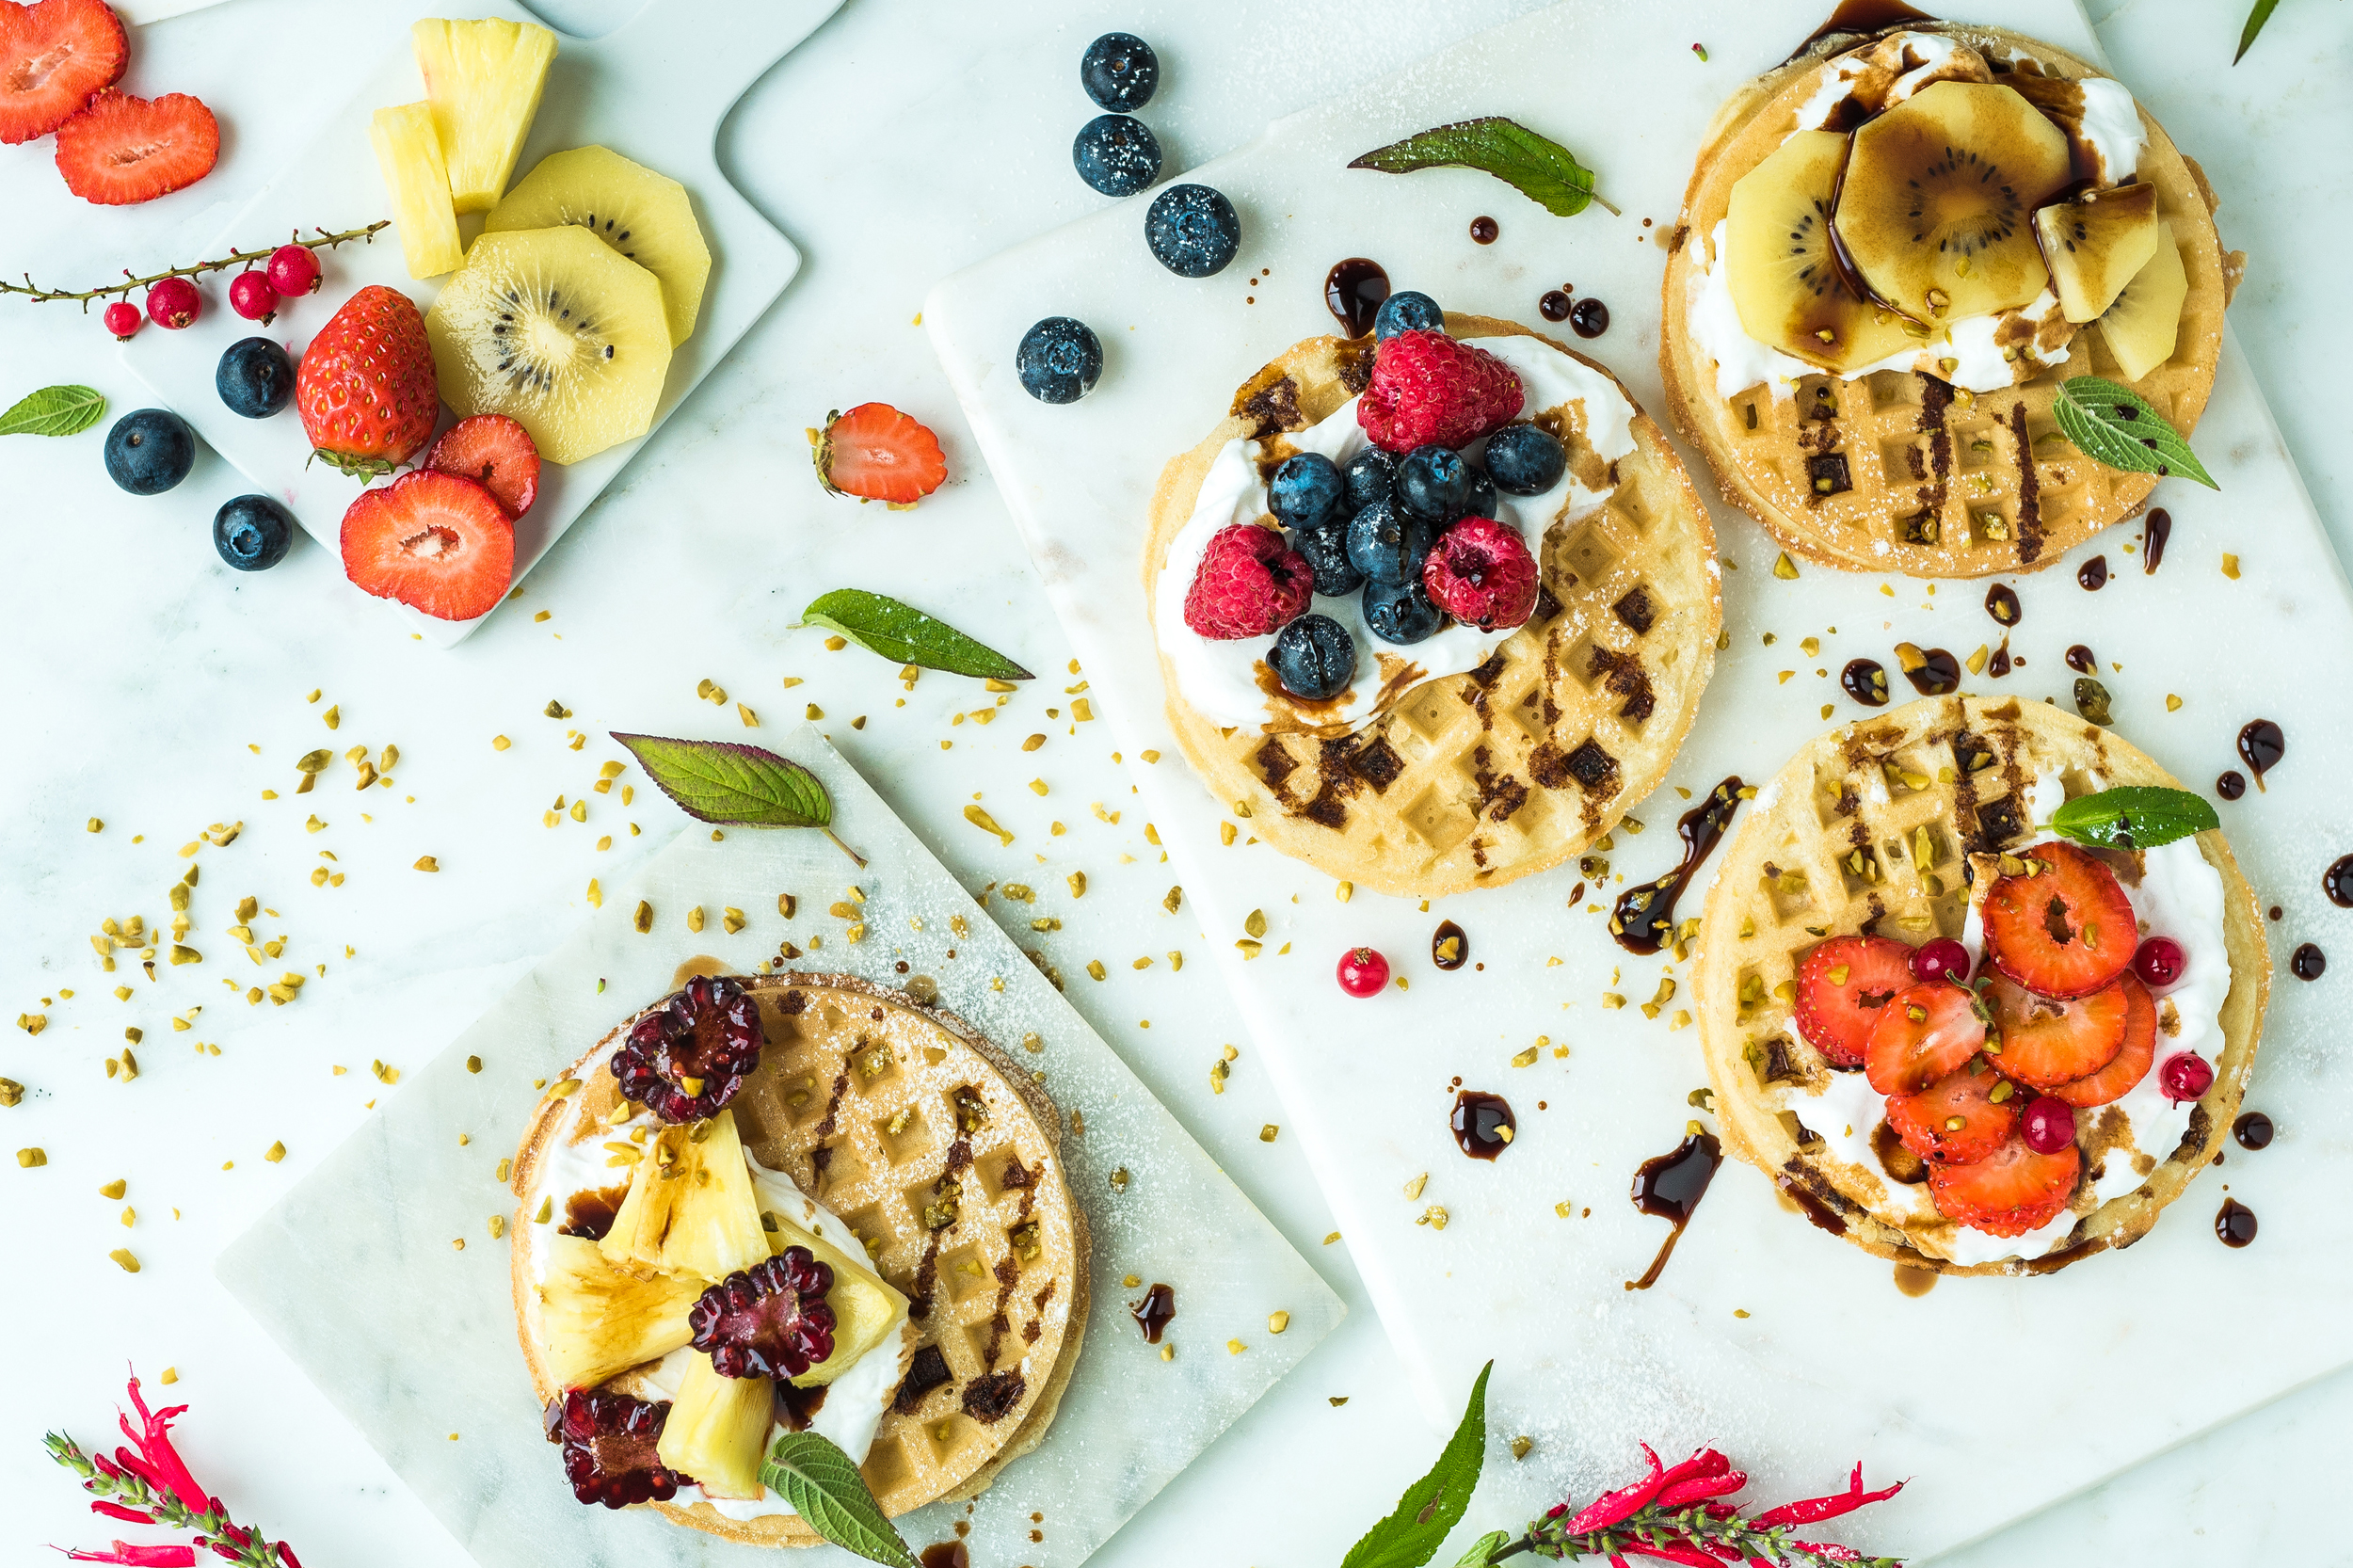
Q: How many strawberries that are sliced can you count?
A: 12